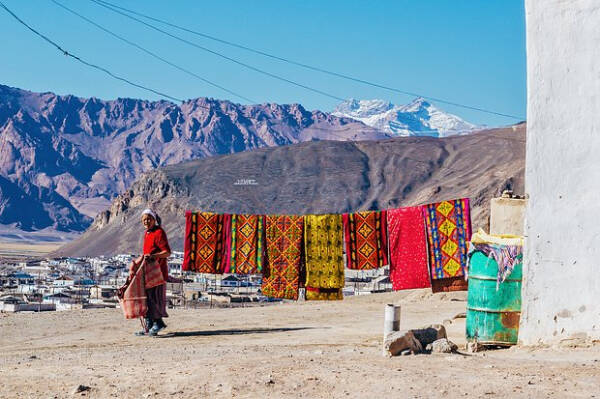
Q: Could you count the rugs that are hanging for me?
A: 7